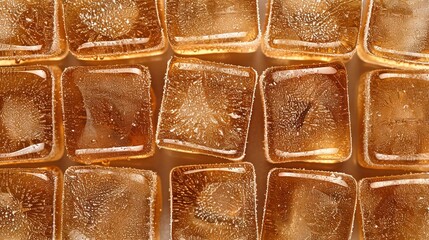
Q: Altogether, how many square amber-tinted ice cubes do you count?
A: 15